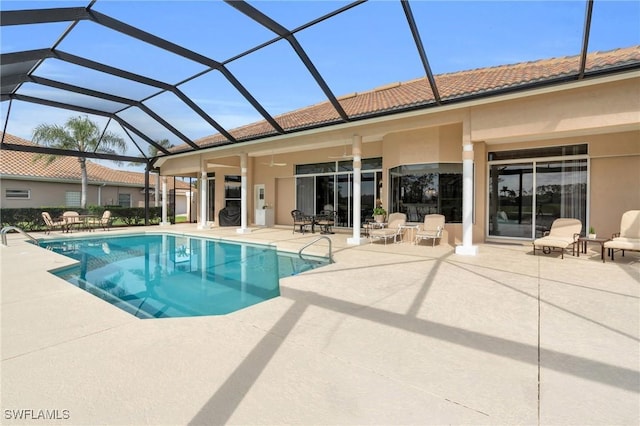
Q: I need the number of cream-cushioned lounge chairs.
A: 4